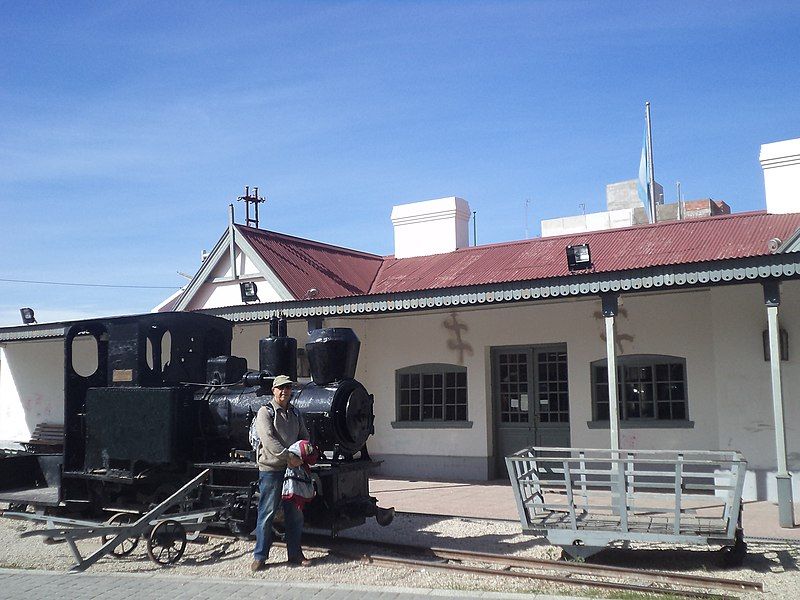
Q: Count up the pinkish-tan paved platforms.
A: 1